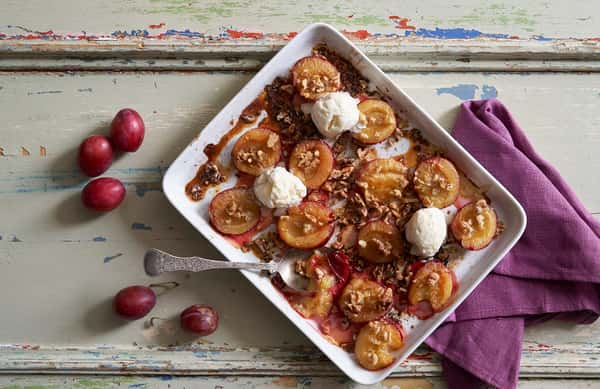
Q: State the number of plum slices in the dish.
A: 14